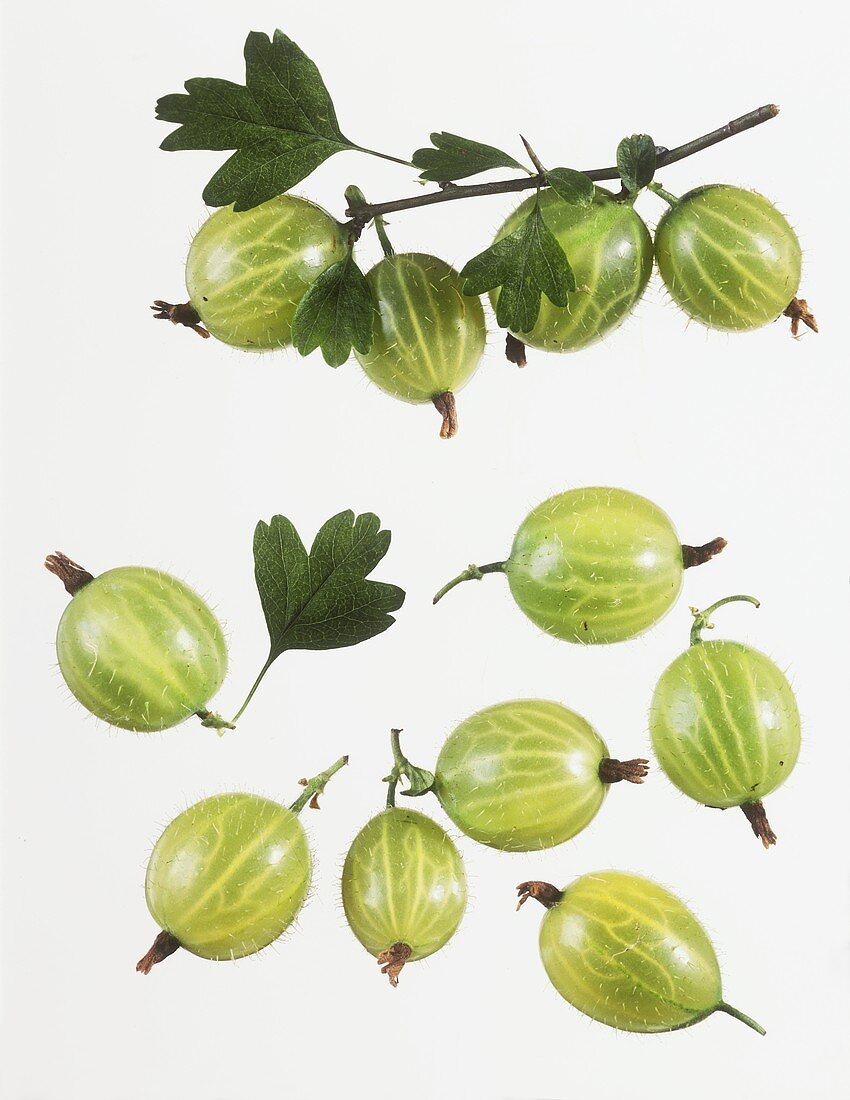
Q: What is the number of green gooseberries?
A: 11